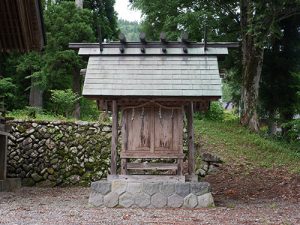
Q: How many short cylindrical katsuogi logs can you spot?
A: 4